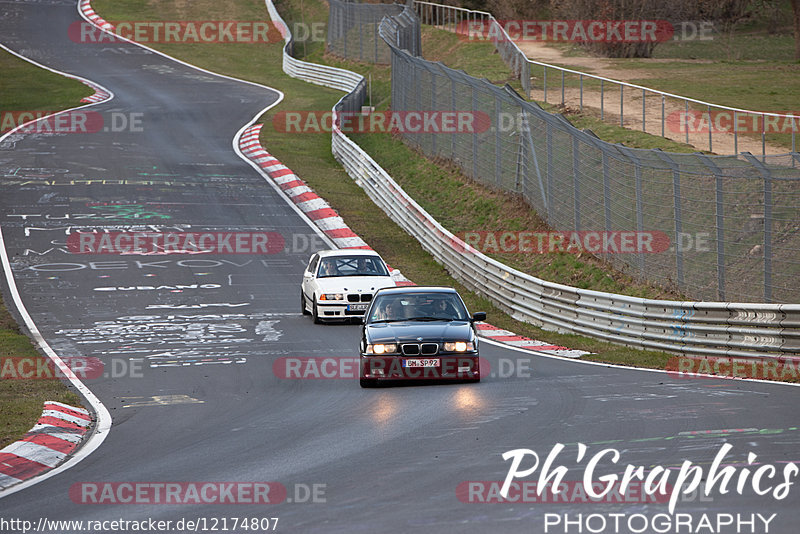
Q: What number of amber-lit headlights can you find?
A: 2